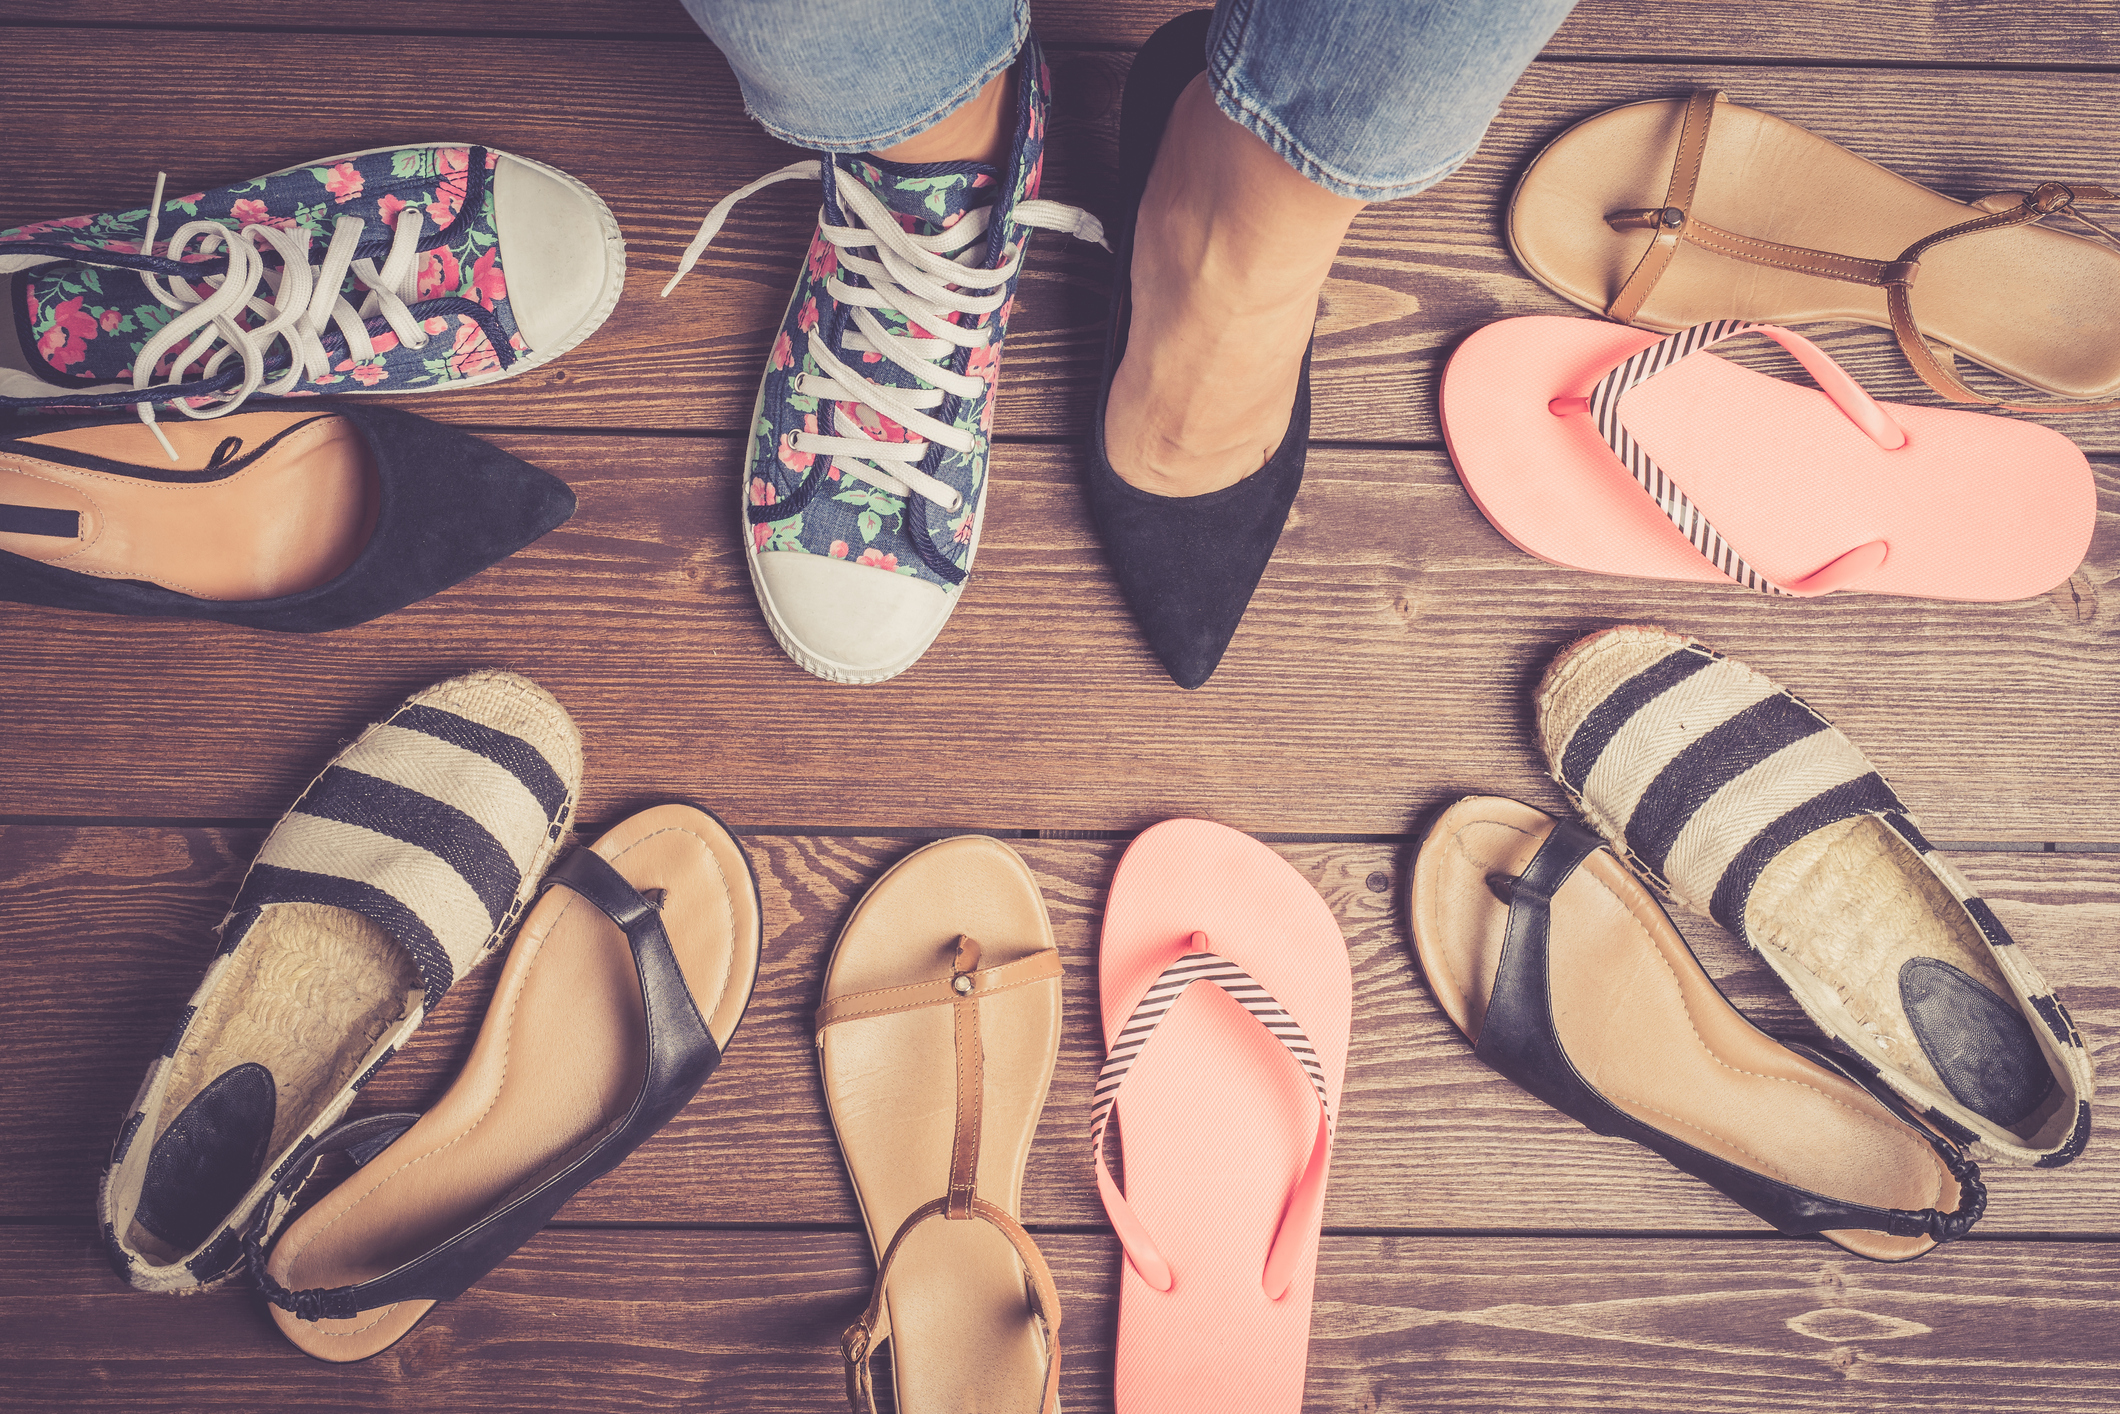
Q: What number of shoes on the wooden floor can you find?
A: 12